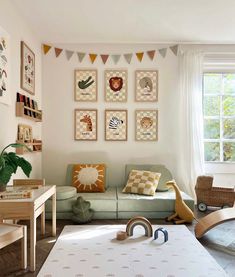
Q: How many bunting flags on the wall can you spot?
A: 12